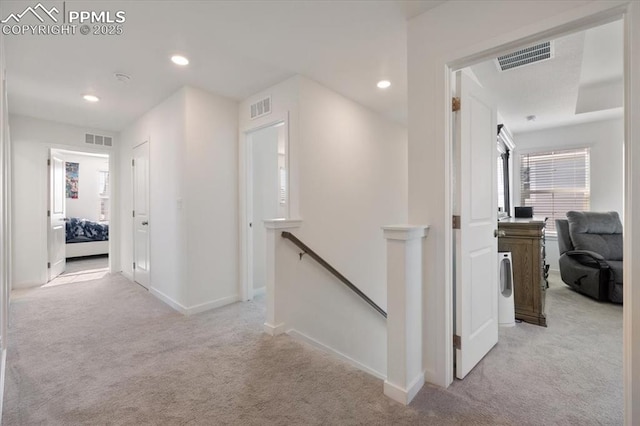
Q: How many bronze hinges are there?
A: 3